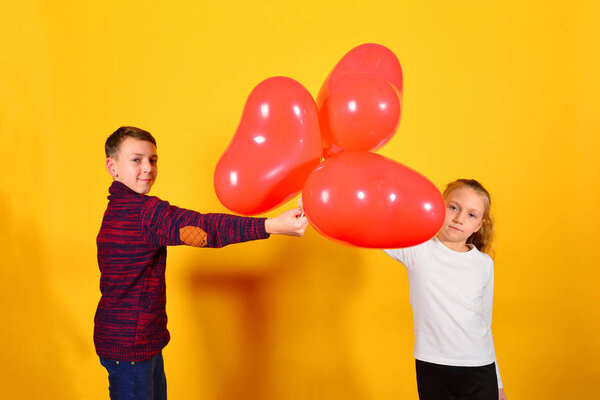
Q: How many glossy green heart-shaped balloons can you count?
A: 0